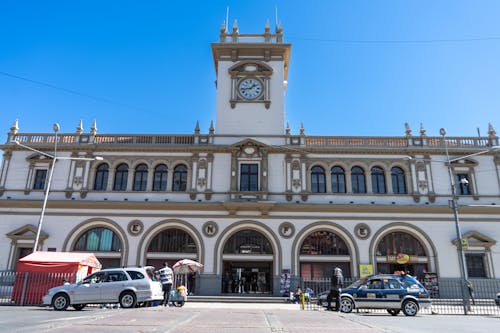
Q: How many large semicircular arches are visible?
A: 5